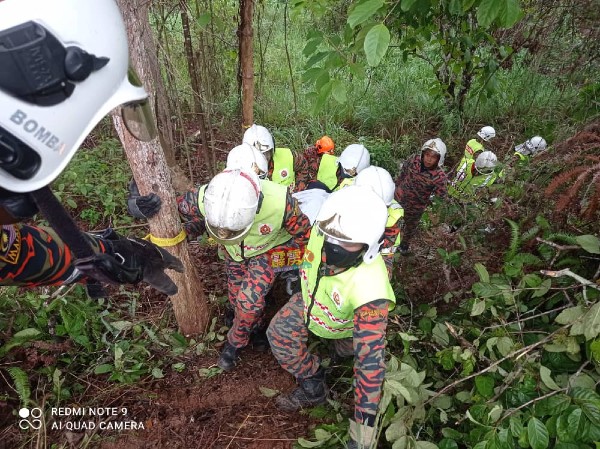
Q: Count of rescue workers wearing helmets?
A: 12